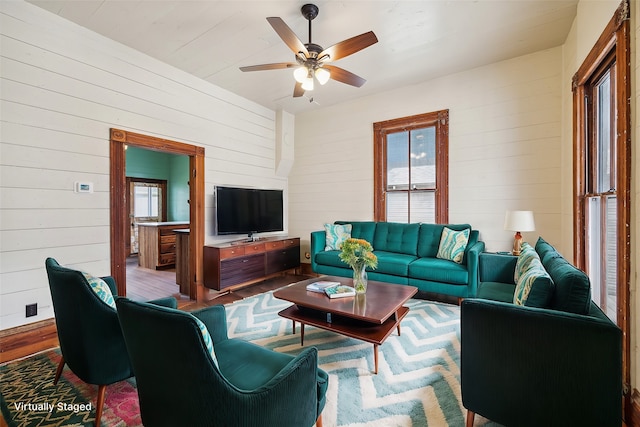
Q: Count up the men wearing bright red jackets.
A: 0